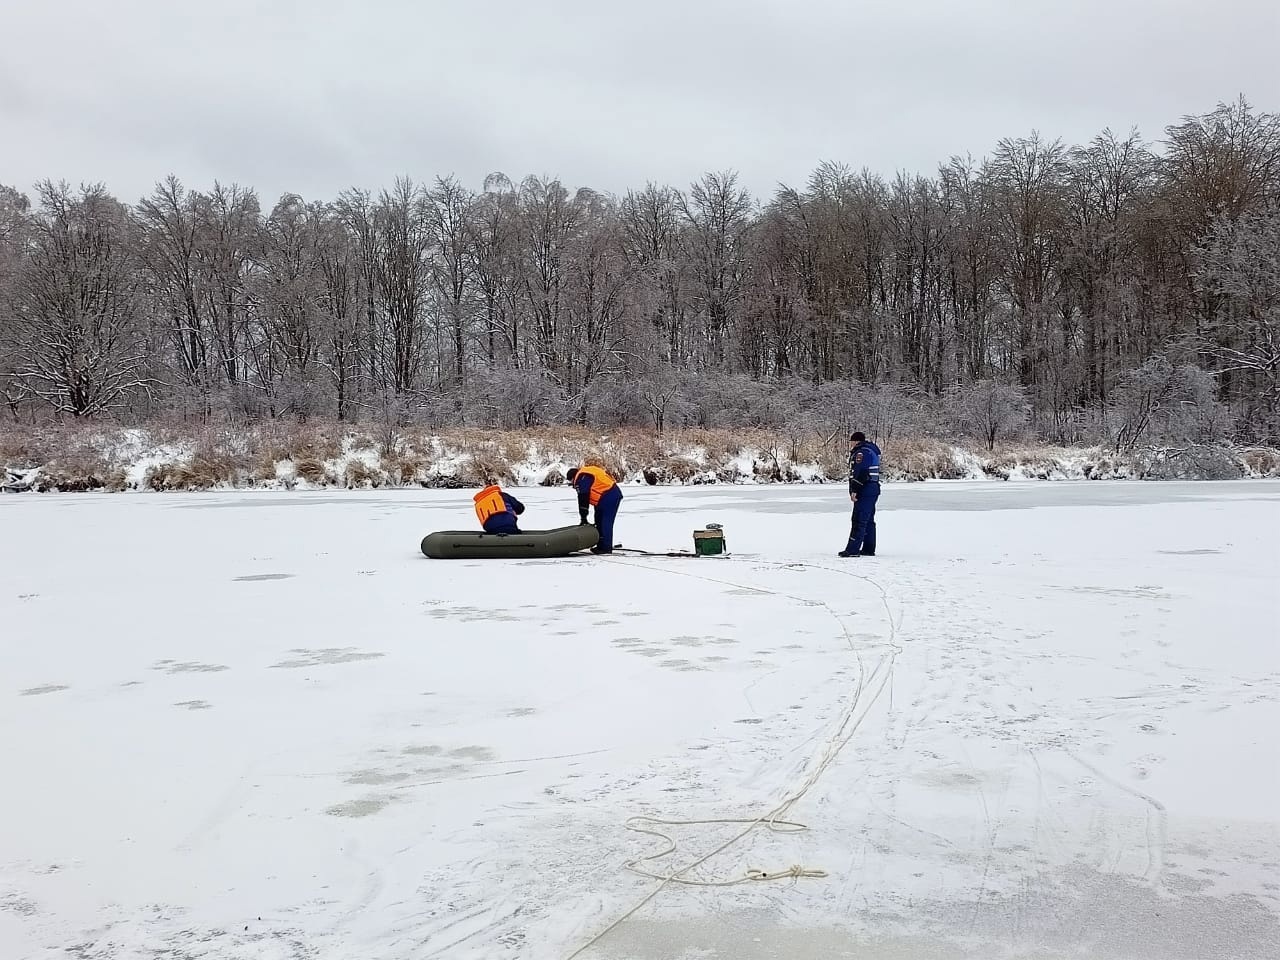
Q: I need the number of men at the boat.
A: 2